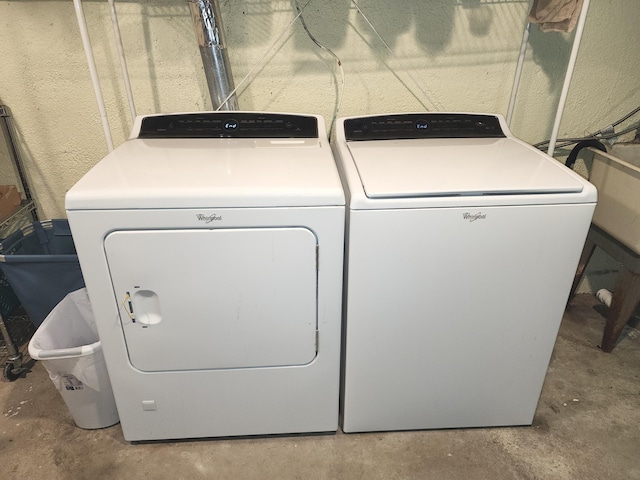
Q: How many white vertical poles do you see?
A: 4